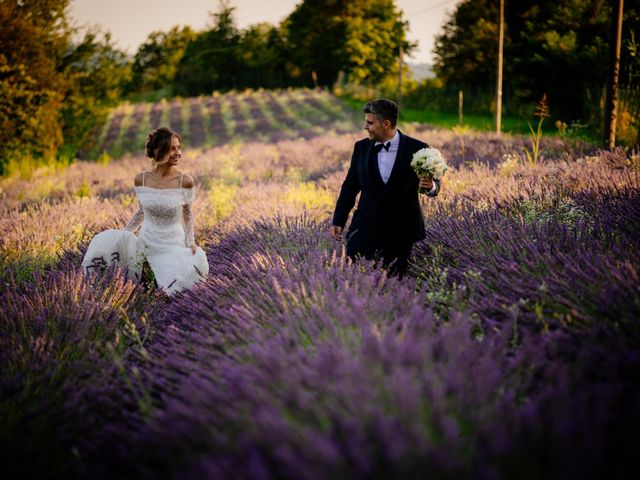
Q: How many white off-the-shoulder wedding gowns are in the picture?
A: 1